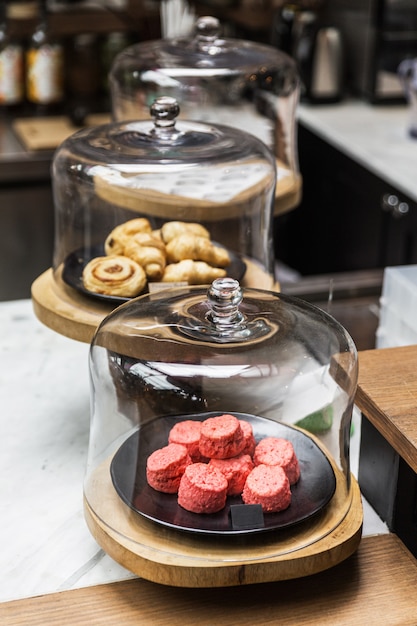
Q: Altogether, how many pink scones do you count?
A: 8